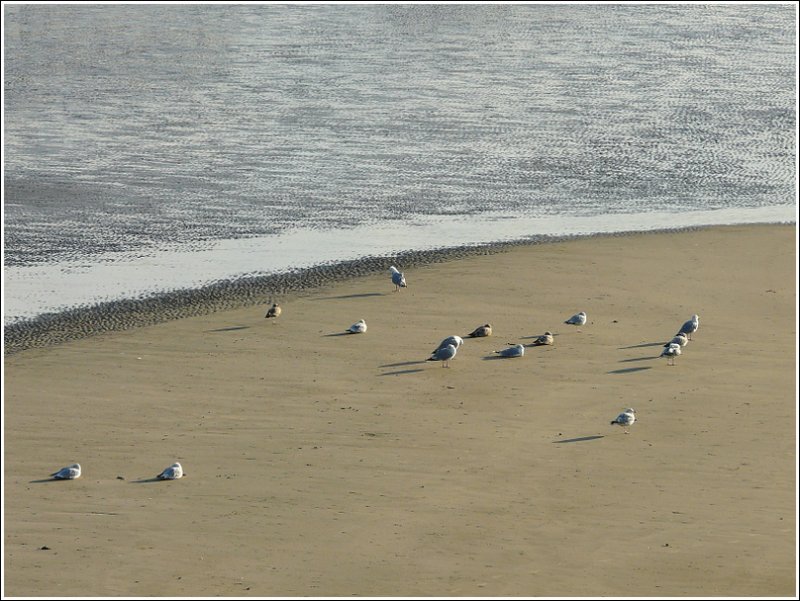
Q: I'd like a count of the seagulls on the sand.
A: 15